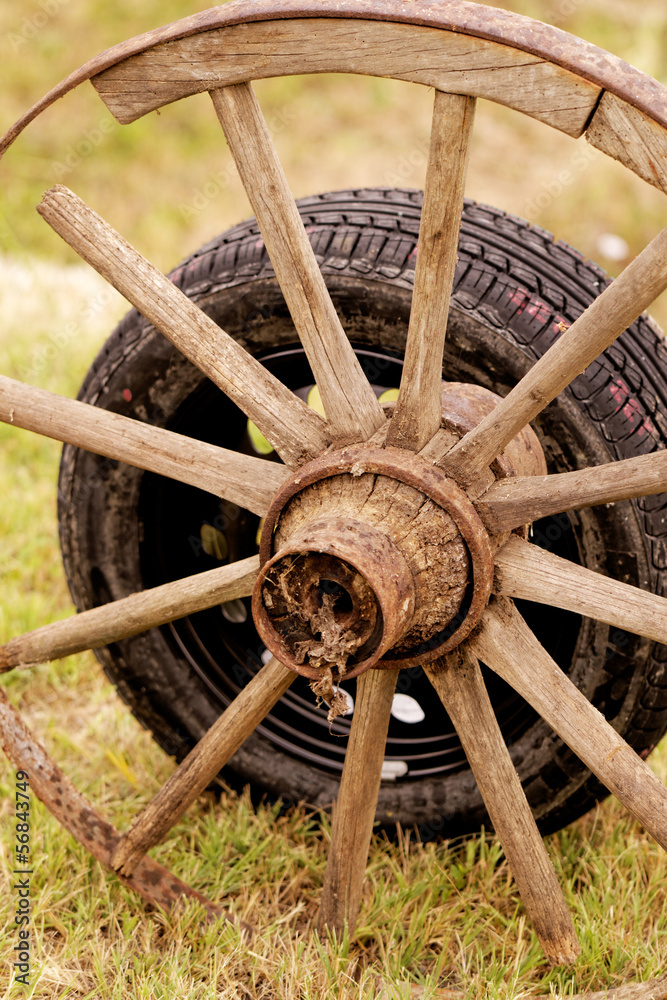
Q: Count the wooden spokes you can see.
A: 12